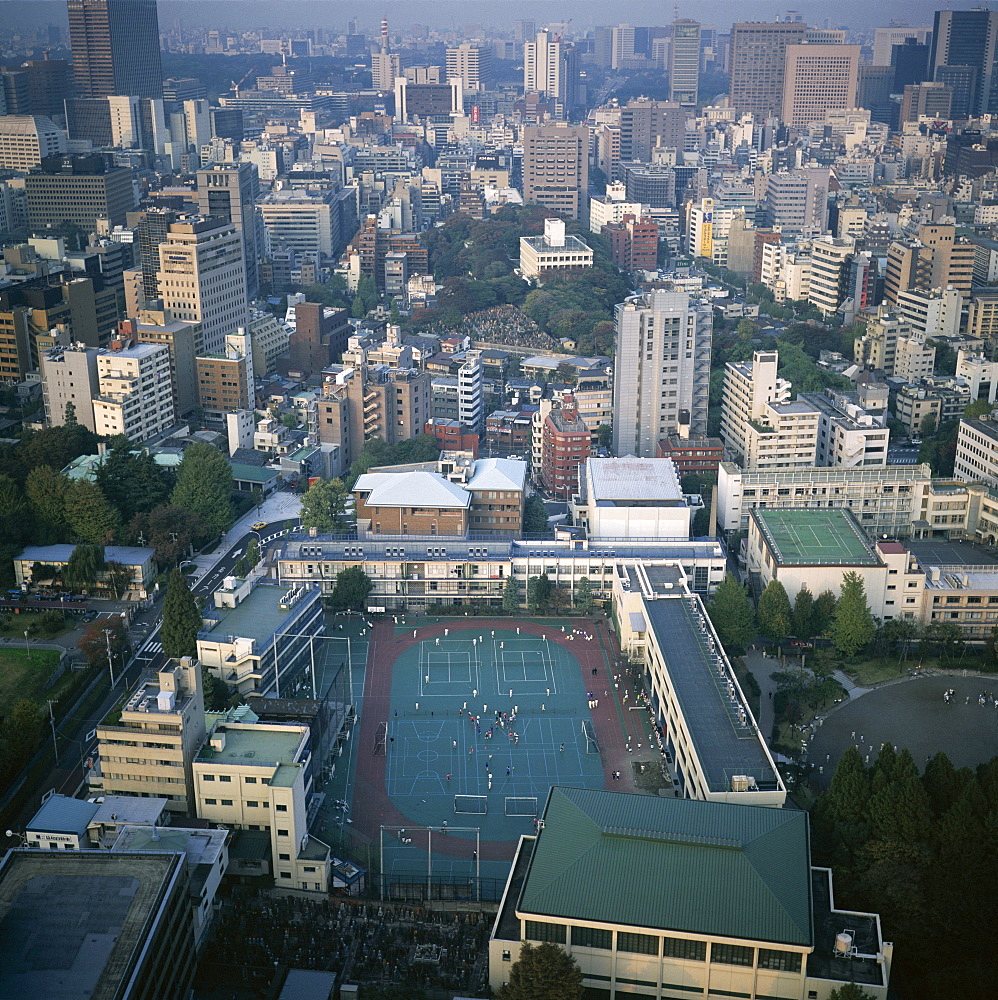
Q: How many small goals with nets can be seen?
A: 4